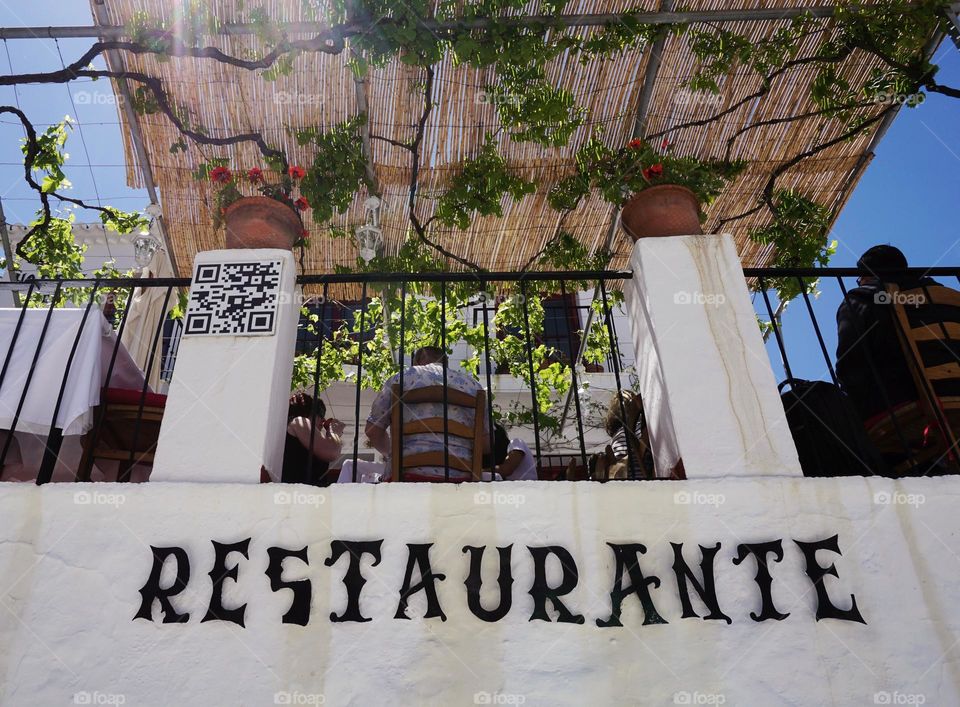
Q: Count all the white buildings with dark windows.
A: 1